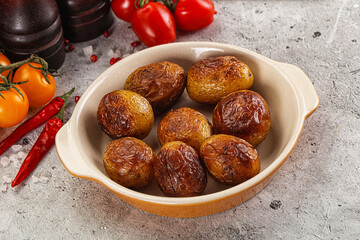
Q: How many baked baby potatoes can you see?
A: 8